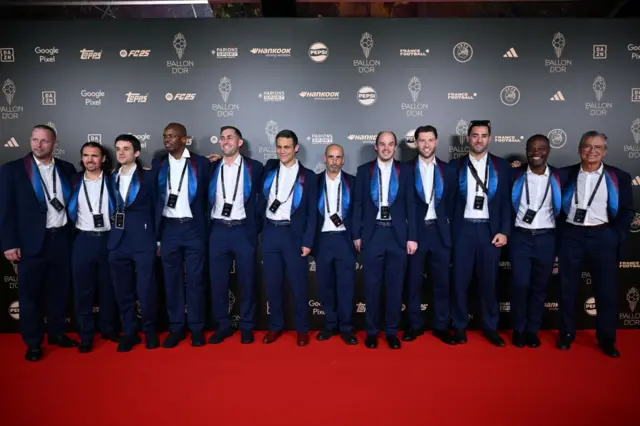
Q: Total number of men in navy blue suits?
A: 12